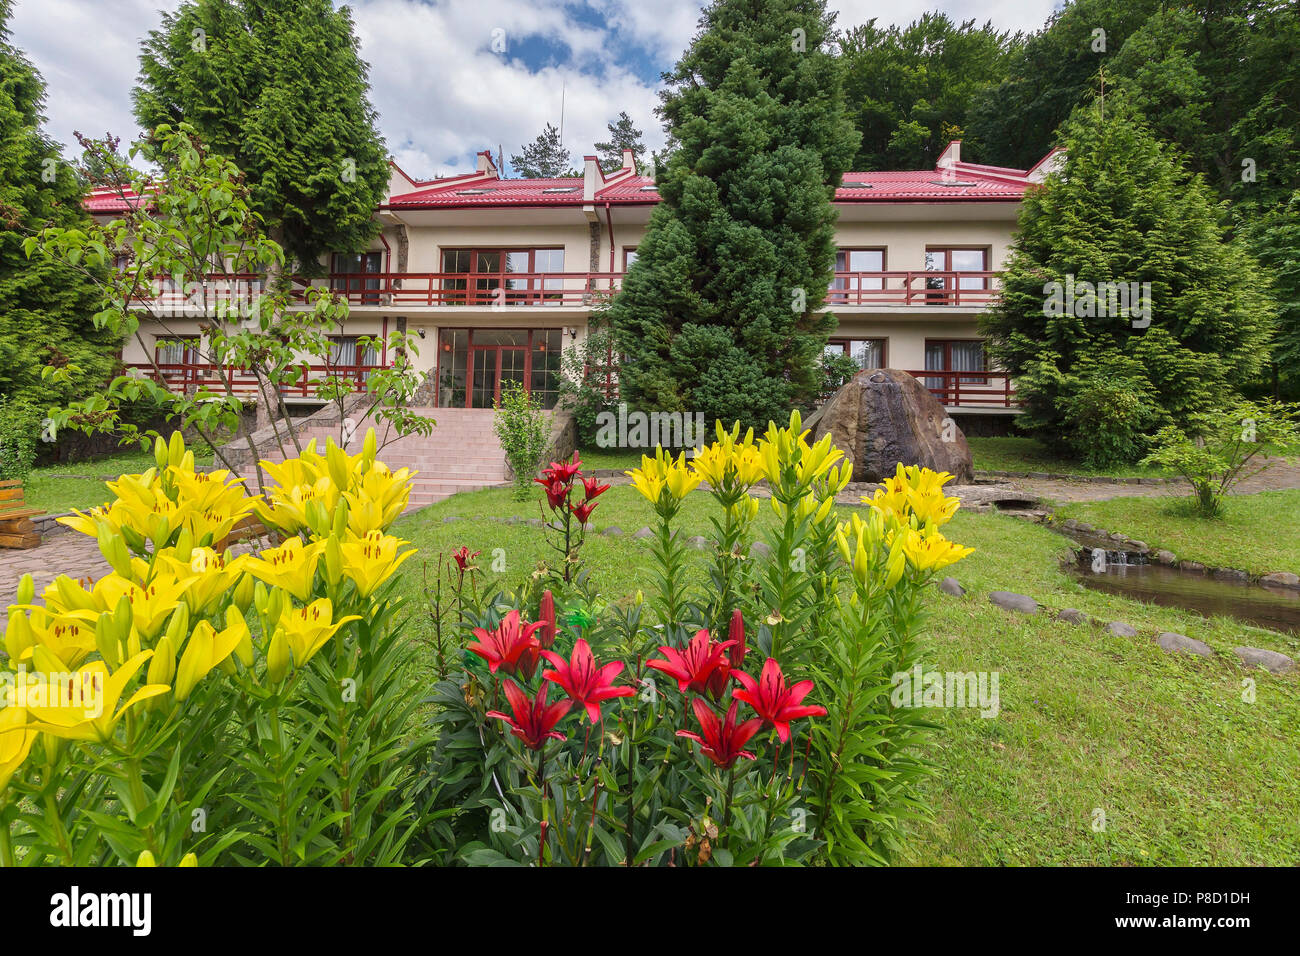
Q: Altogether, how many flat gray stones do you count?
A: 6